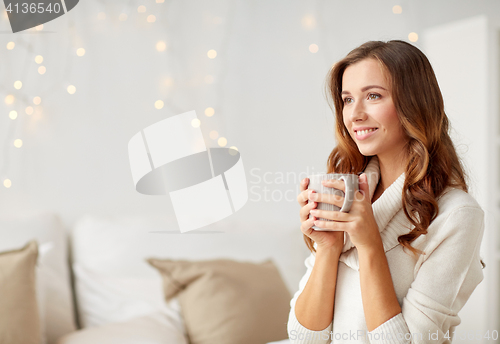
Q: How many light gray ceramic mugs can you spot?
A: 1